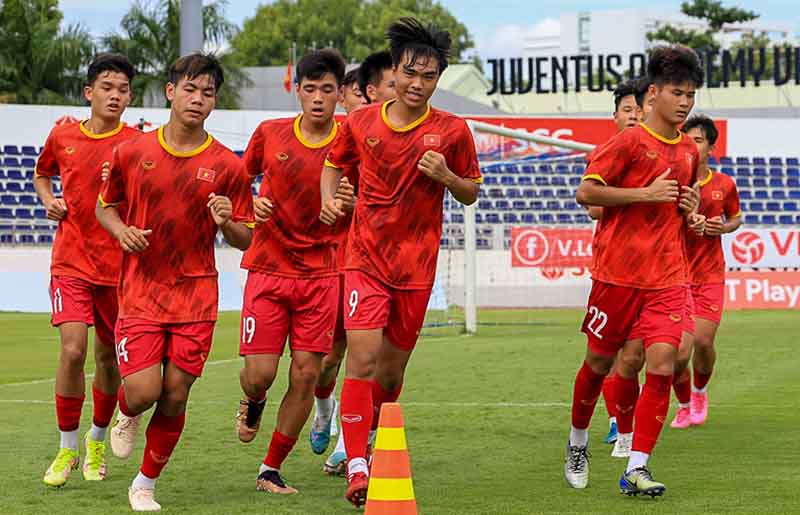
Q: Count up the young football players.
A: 10